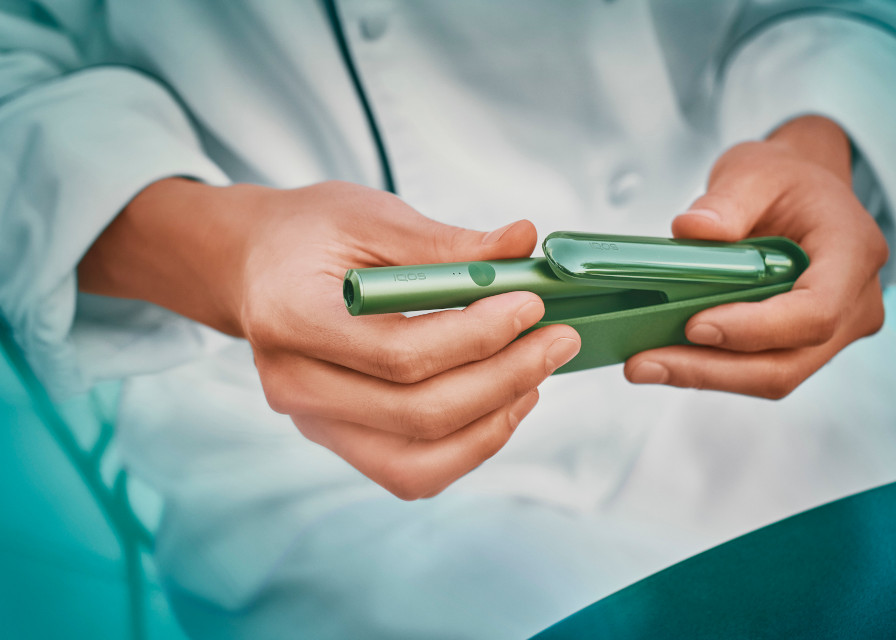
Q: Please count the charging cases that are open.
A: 1